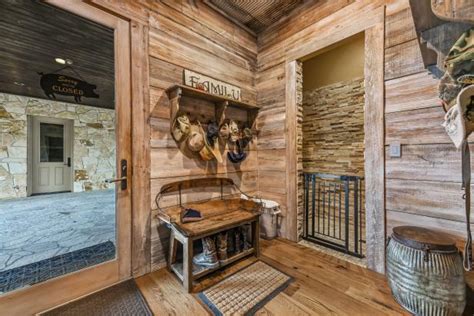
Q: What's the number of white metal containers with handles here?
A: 1